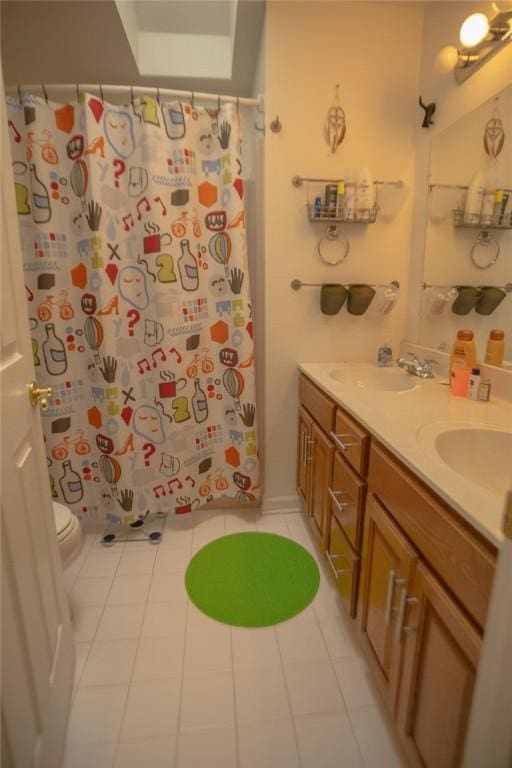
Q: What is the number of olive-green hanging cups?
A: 2